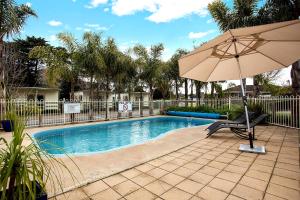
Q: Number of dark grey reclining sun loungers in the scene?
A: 2